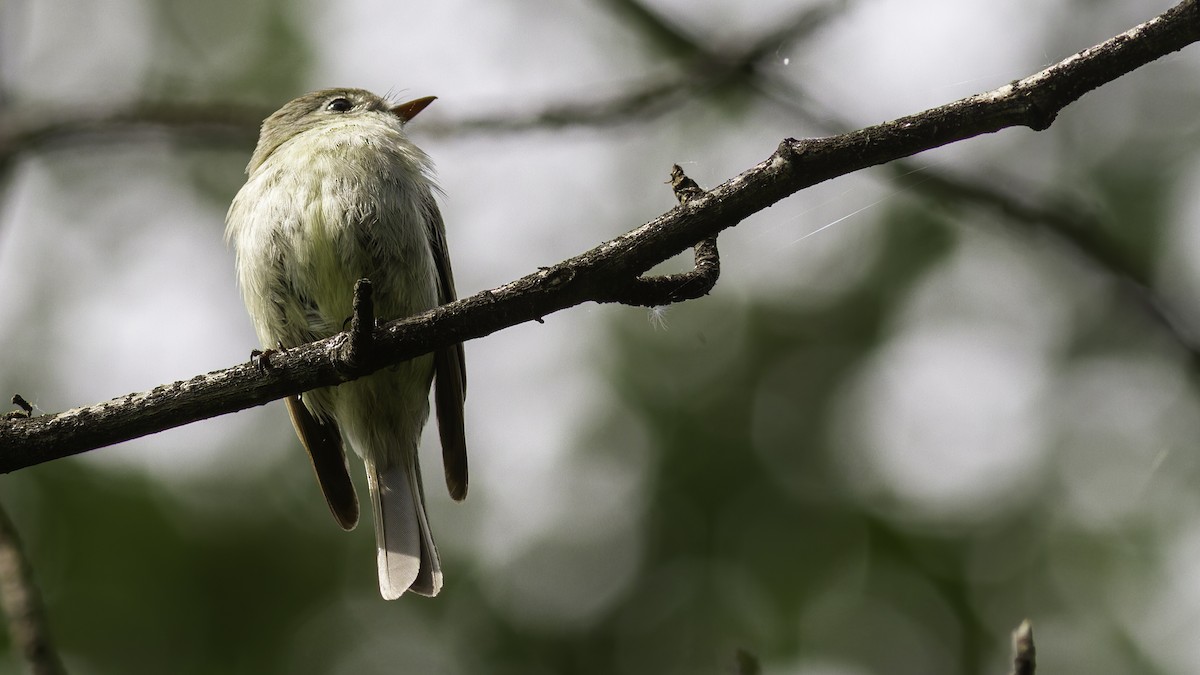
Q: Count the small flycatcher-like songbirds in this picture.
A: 1